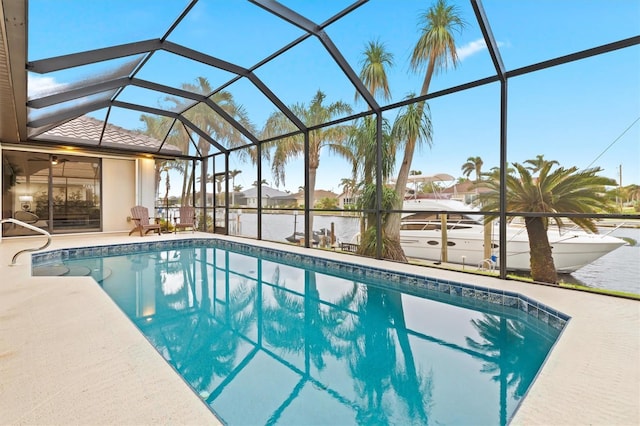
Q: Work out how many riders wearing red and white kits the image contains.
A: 0